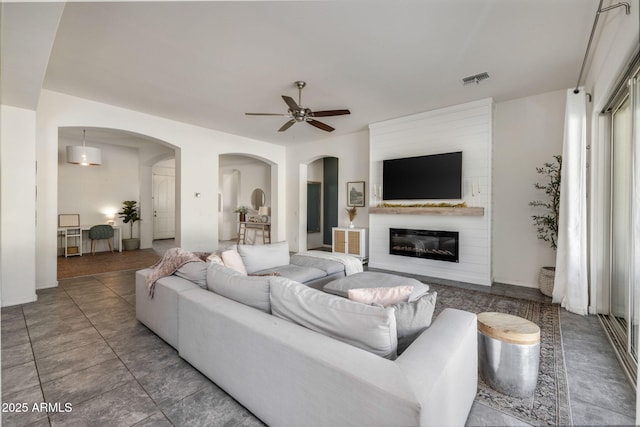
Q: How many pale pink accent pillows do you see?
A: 2